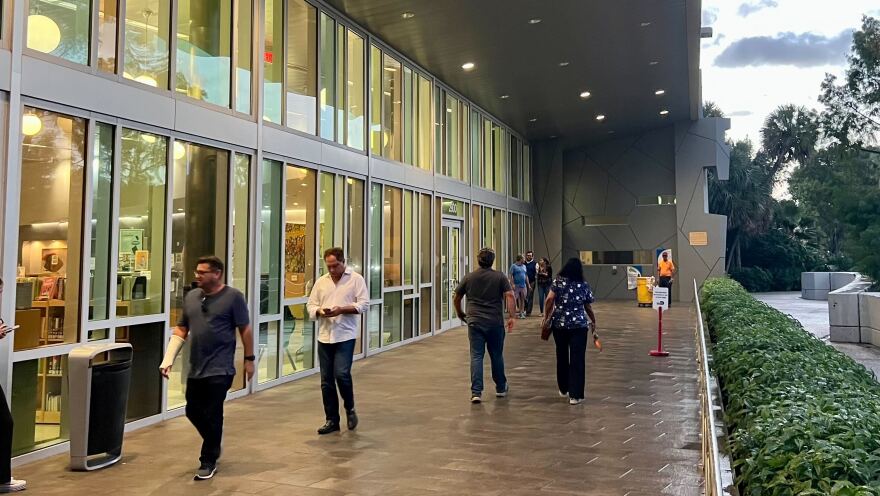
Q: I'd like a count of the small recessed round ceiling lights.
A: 14